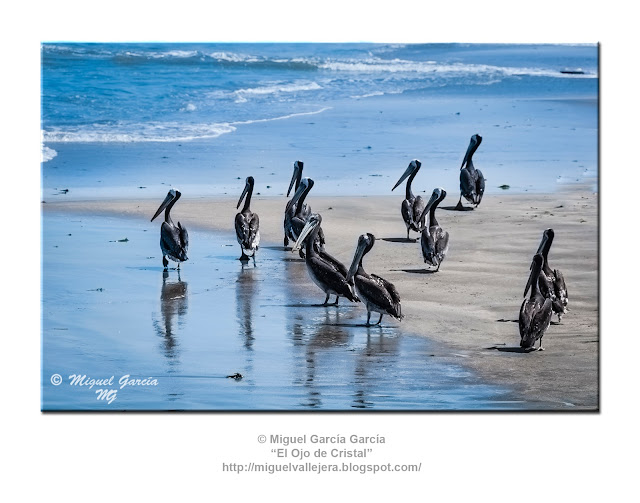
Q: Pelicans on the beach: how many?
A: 11